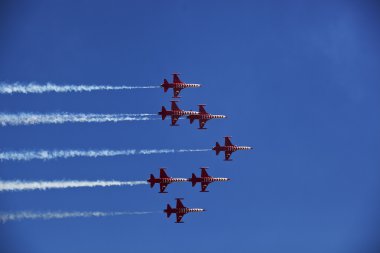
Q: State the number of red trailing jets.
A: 7